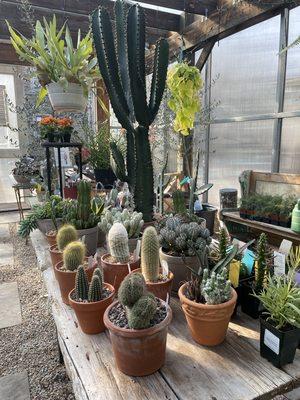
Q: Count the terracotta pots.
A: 8